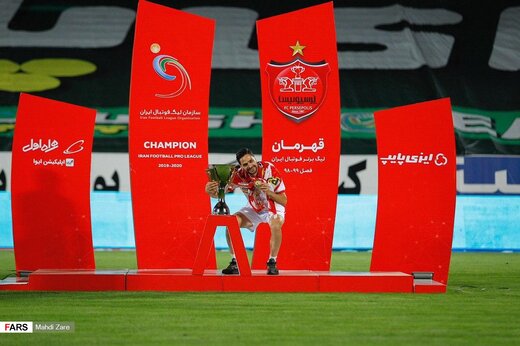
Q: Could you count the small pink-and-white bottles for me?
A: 0